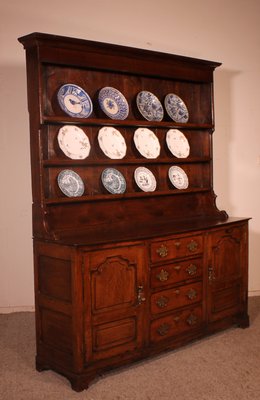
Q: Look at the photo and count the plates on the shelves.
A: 12